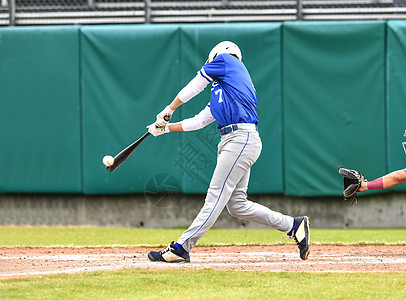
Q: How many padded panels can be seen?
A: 5